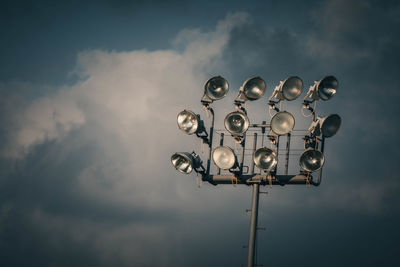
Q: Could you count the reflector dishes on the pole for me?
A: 12